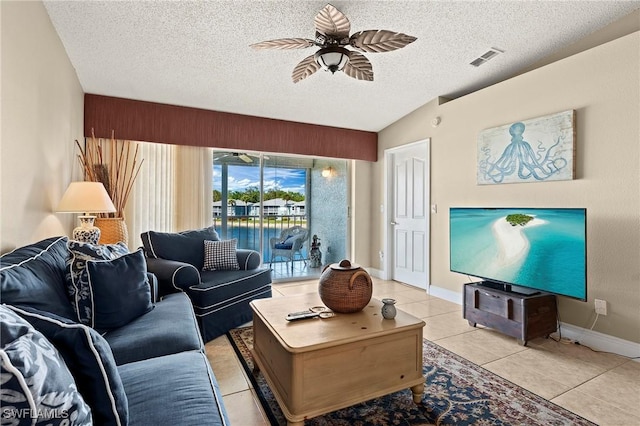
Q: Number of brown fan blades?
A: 5